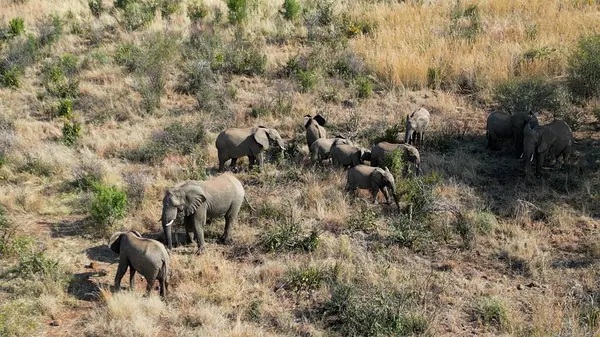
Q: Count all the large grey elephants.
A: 11